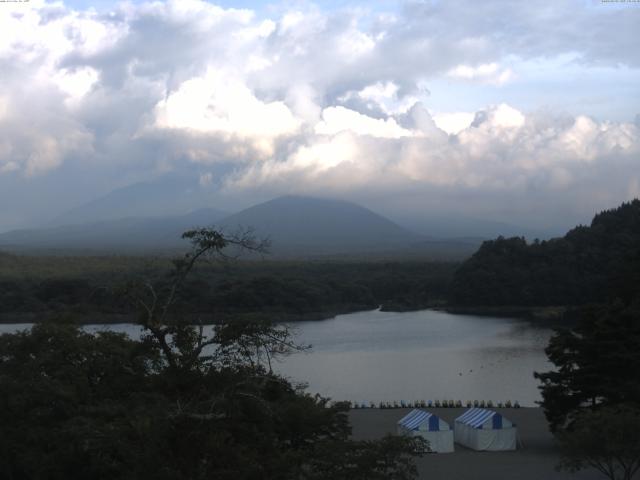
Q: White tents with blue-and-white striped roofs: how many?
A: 2